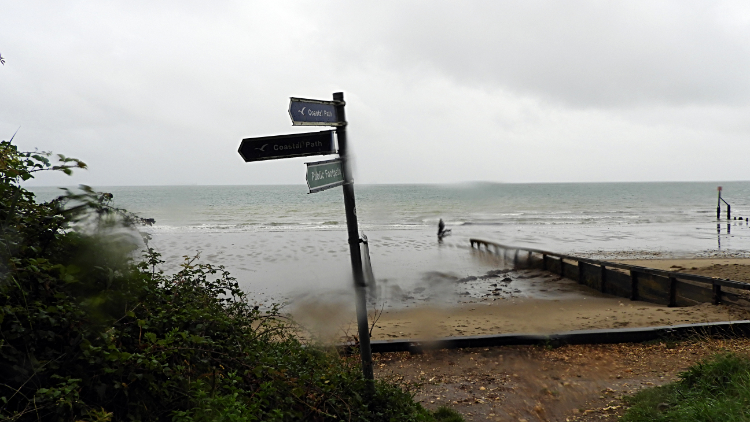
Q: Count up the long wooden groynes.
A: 1